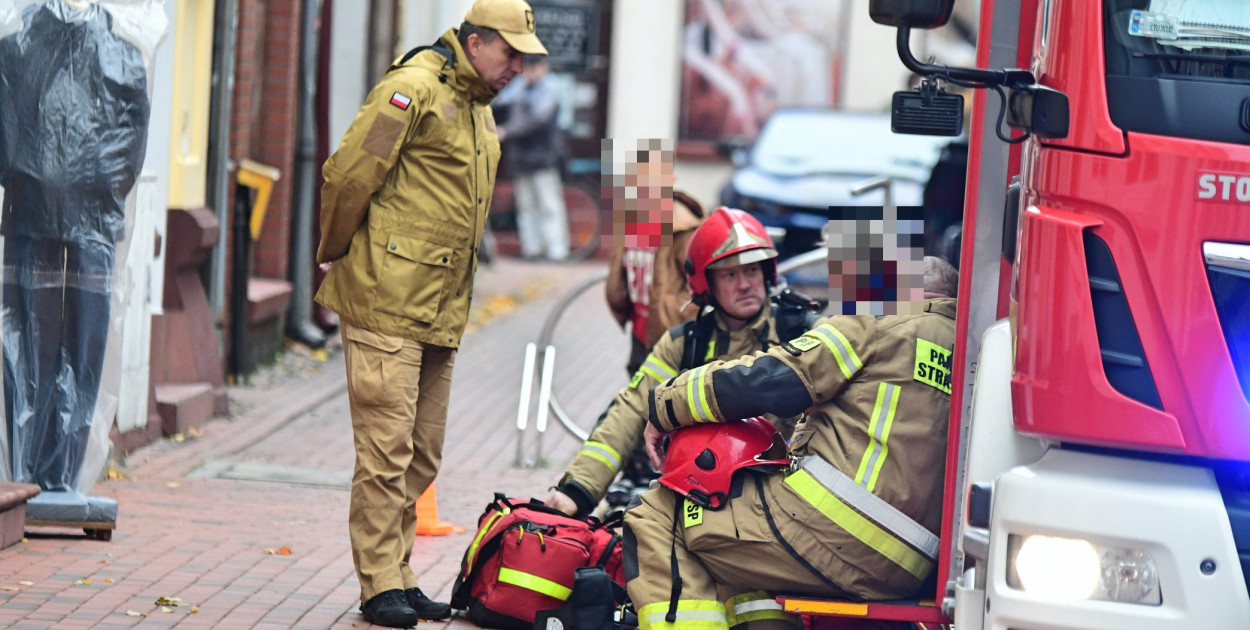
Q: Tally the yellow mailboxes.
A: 1